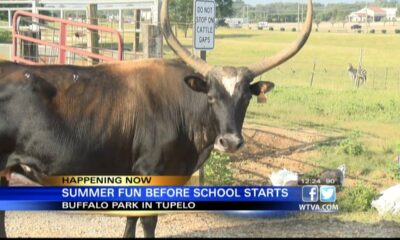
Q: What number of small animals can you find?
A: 1